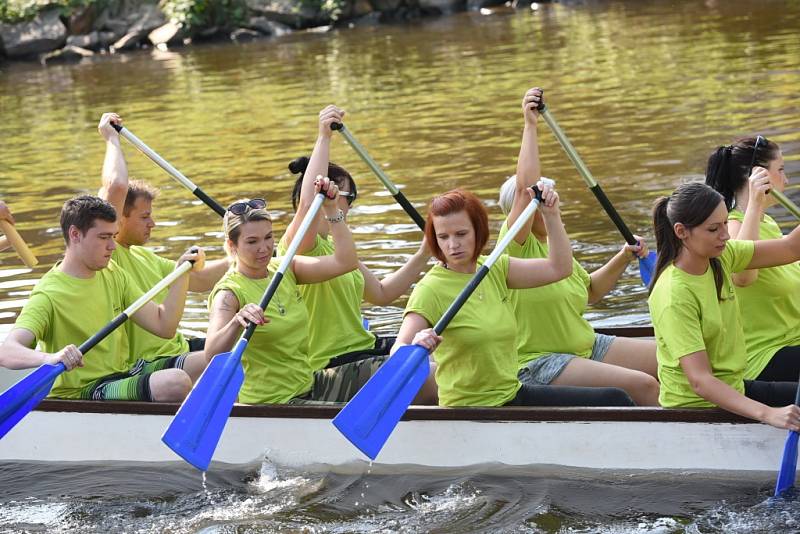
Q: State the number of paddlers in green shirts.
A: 8